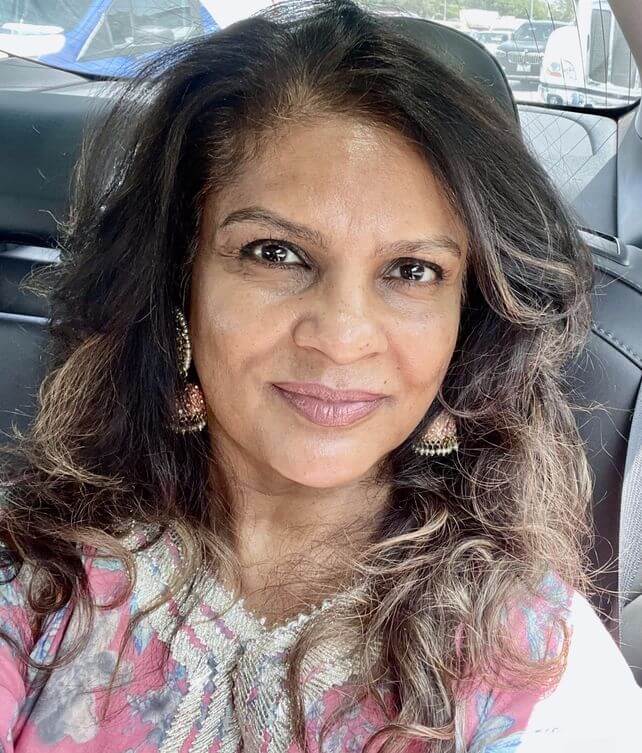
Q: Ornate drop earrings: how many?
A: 2